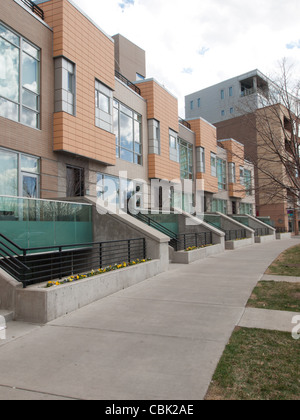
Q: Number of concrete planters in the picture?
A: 5